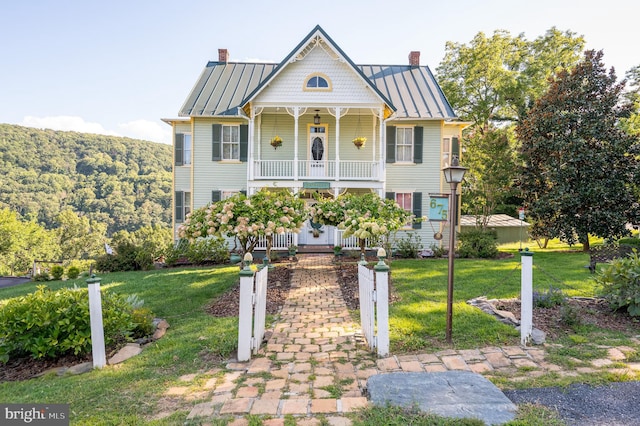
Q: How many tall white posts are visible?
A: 4